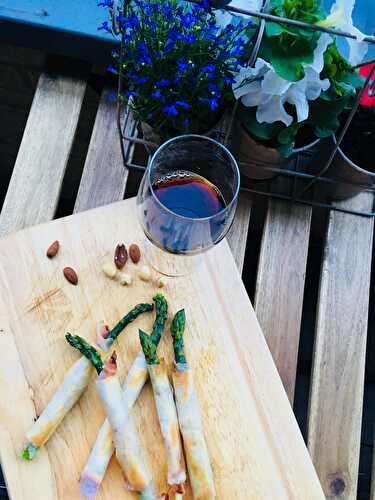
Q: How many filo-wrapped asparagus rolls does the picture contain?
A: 5